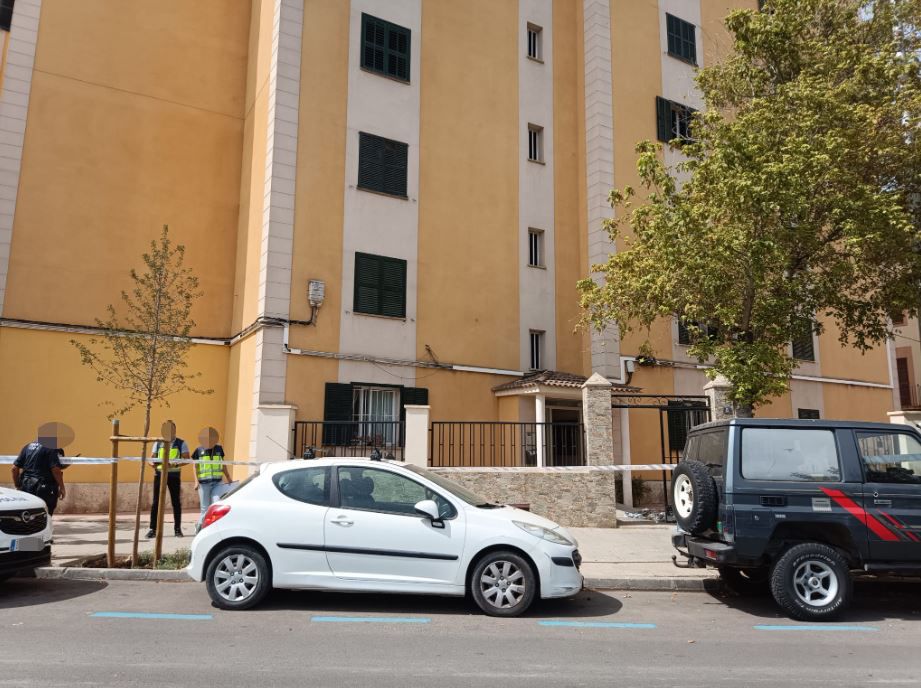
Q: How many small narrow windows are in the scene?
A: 4